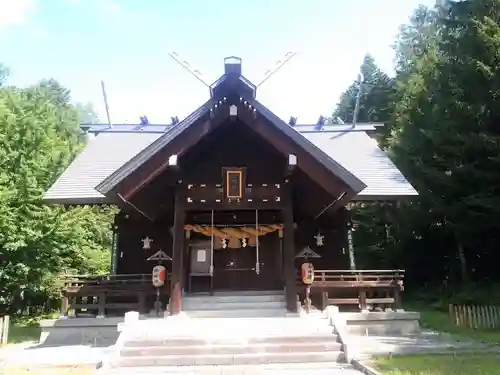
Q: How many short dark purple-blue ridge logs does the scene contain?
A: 4